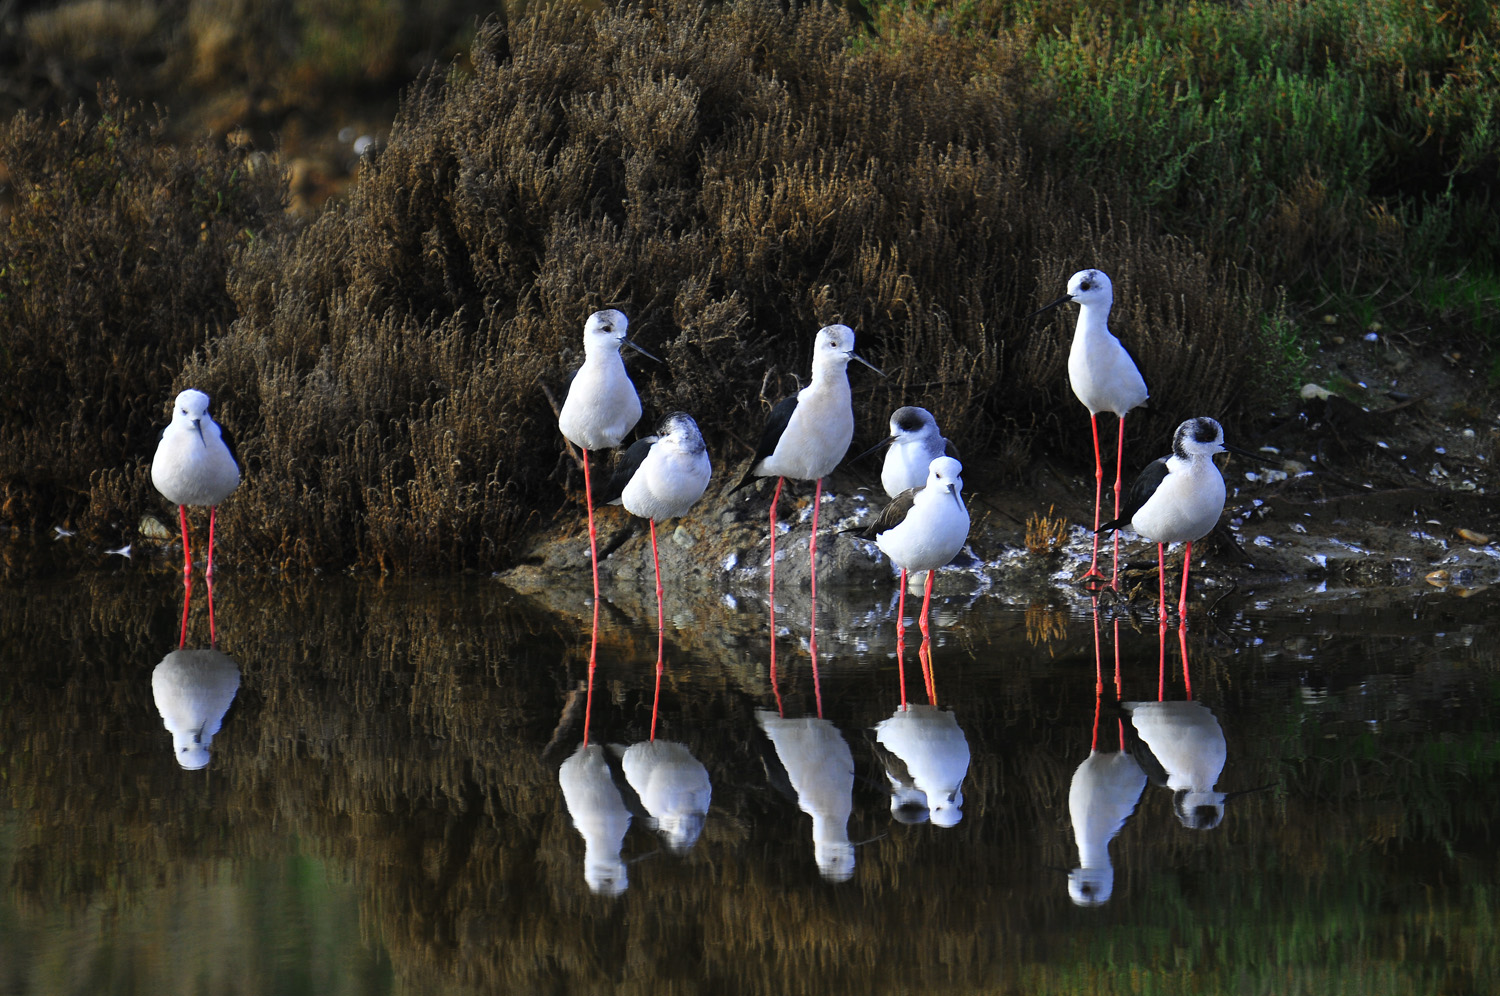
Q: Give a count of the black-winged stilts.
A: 8